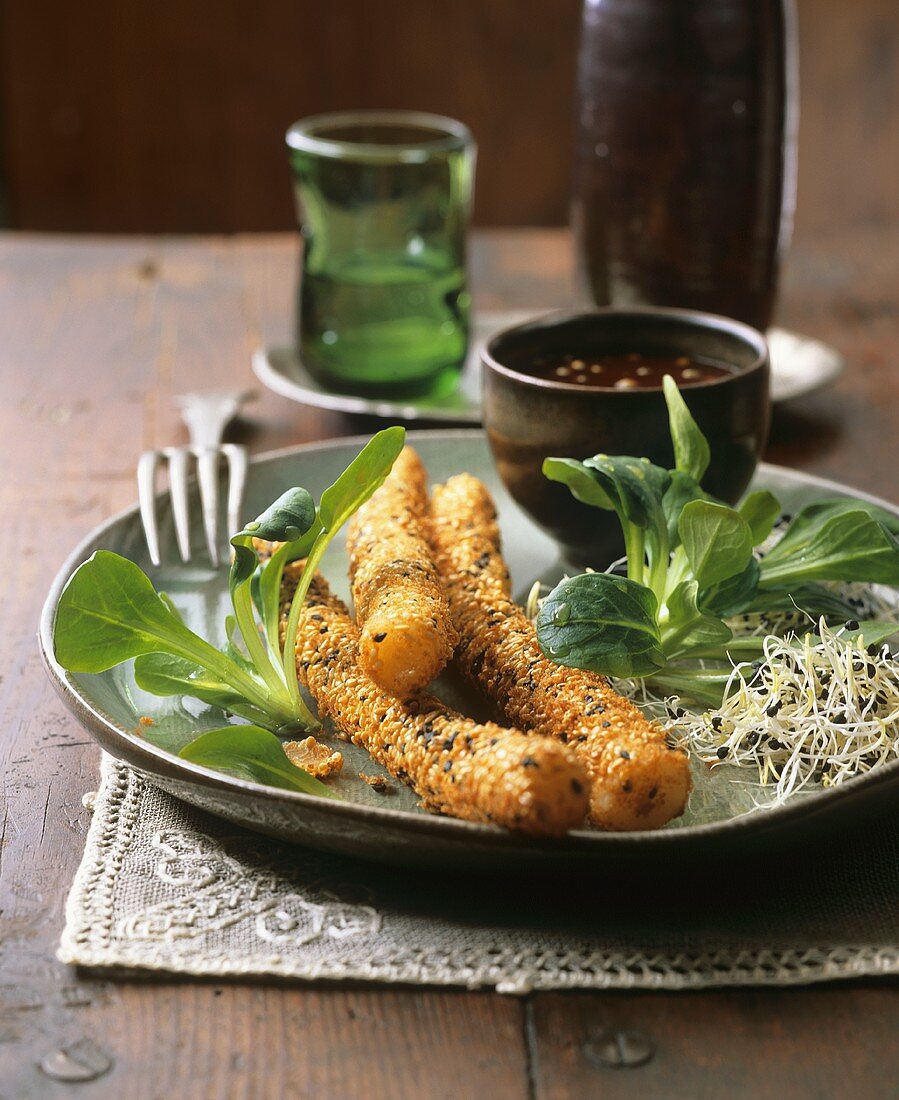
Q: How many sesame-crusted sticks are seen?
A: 3